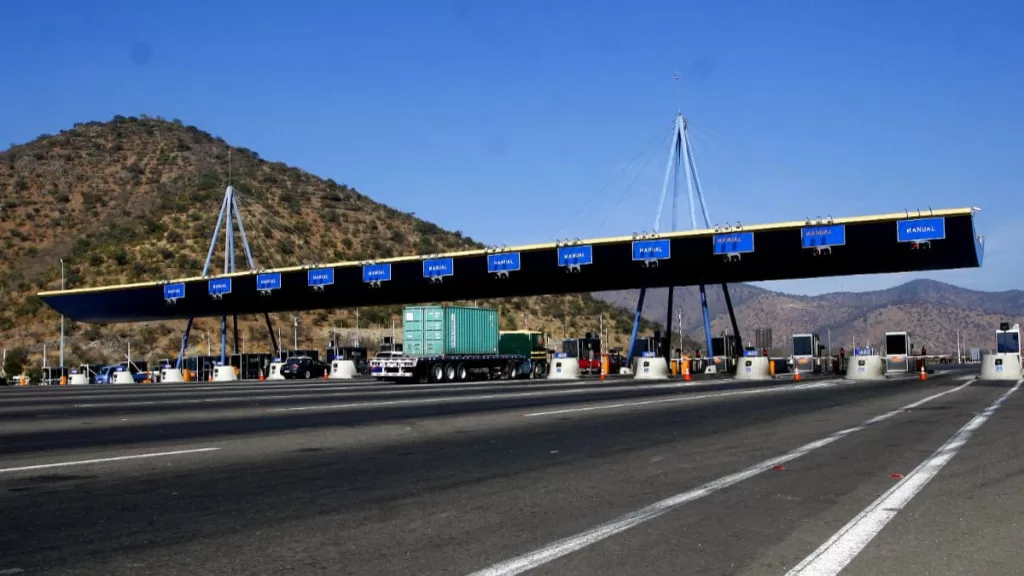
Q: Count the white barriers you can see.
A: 11